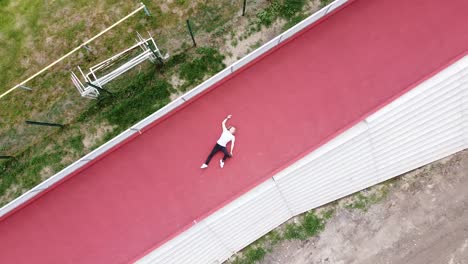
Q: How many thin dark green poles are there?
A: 6